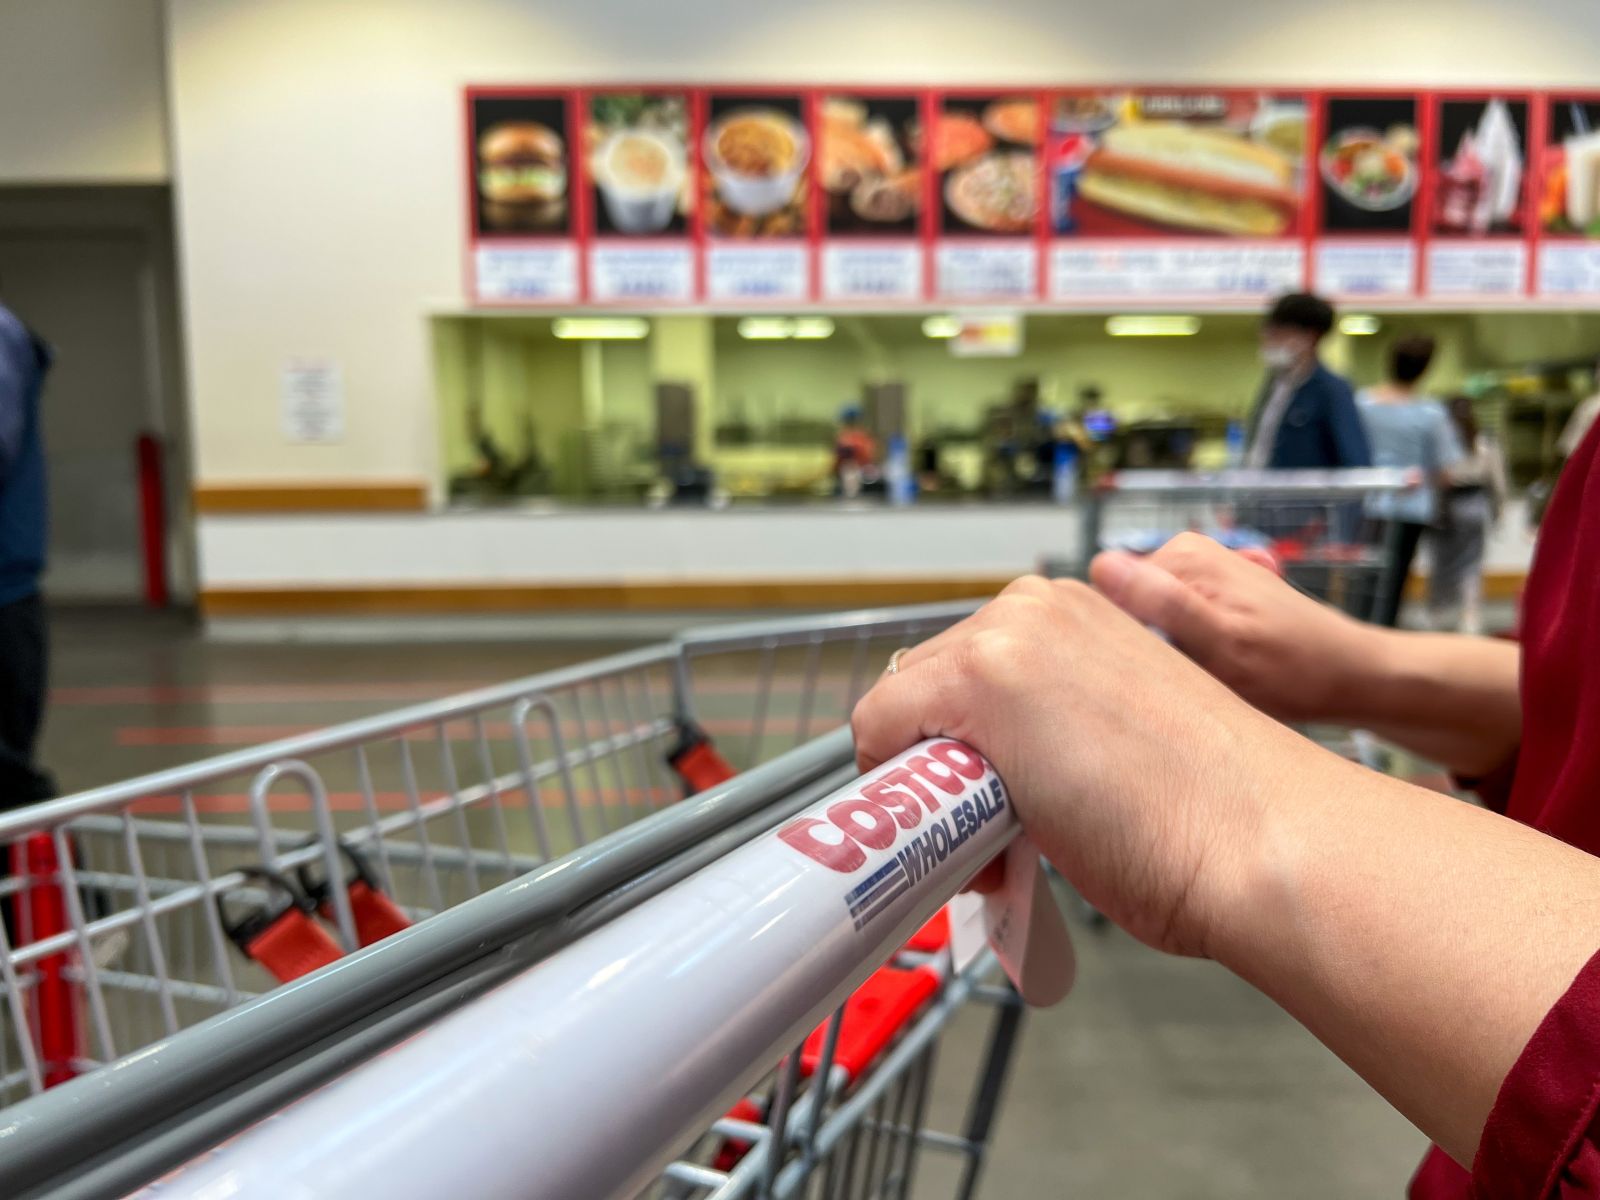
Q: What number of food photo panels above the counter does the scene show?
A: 9